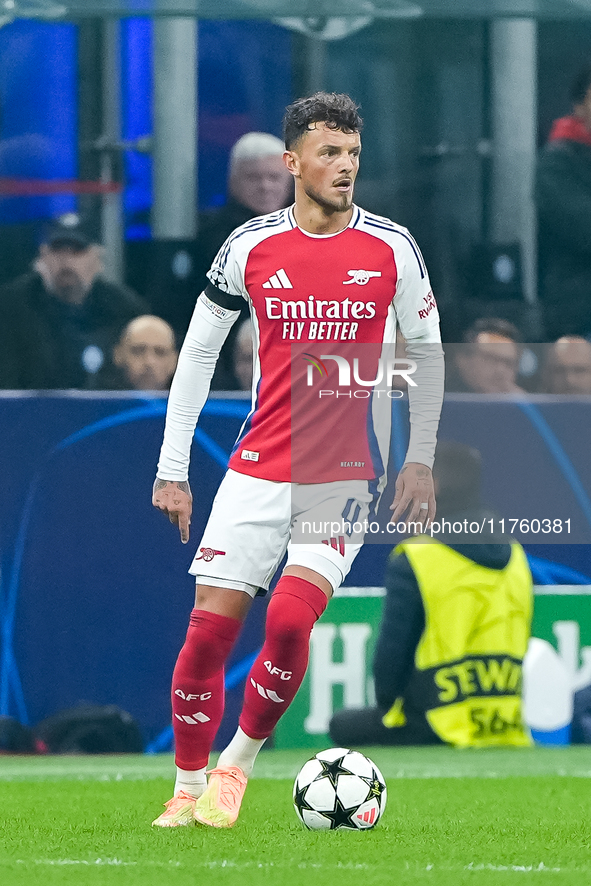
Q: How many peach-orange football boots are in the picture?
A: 2